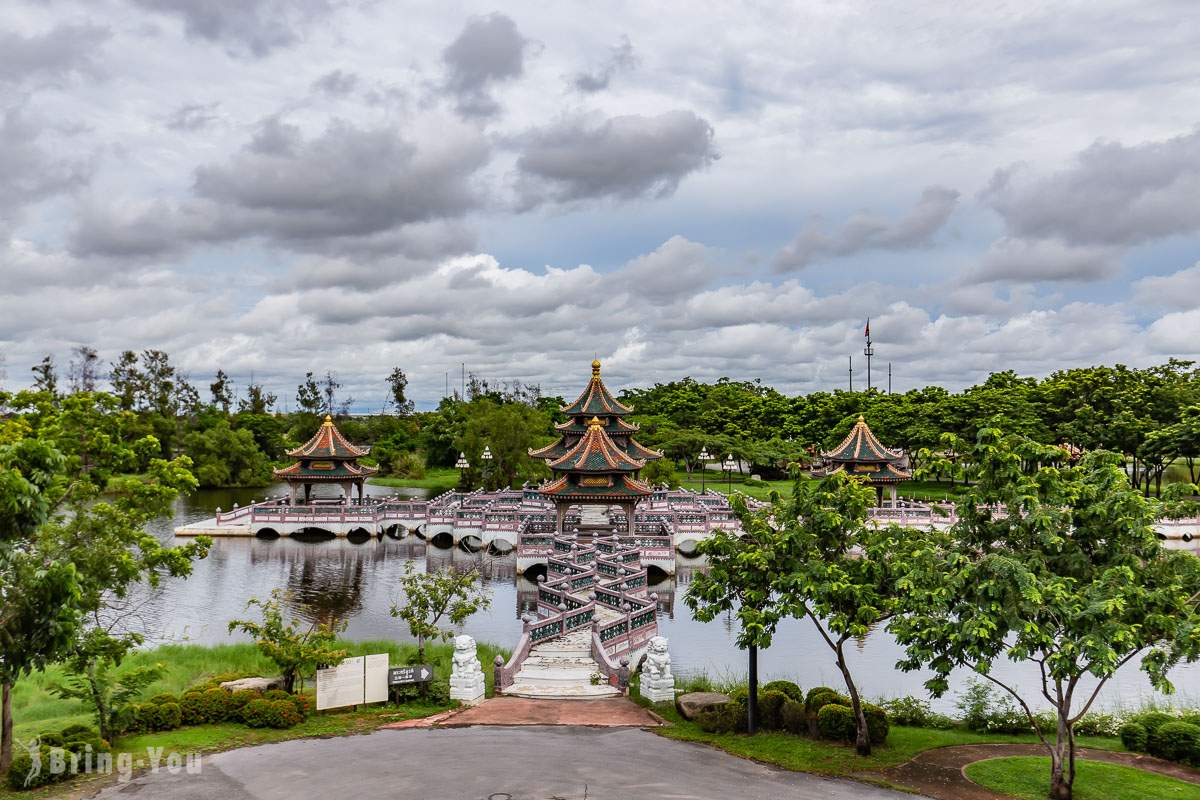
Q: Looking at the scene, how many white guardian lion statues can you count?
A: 2